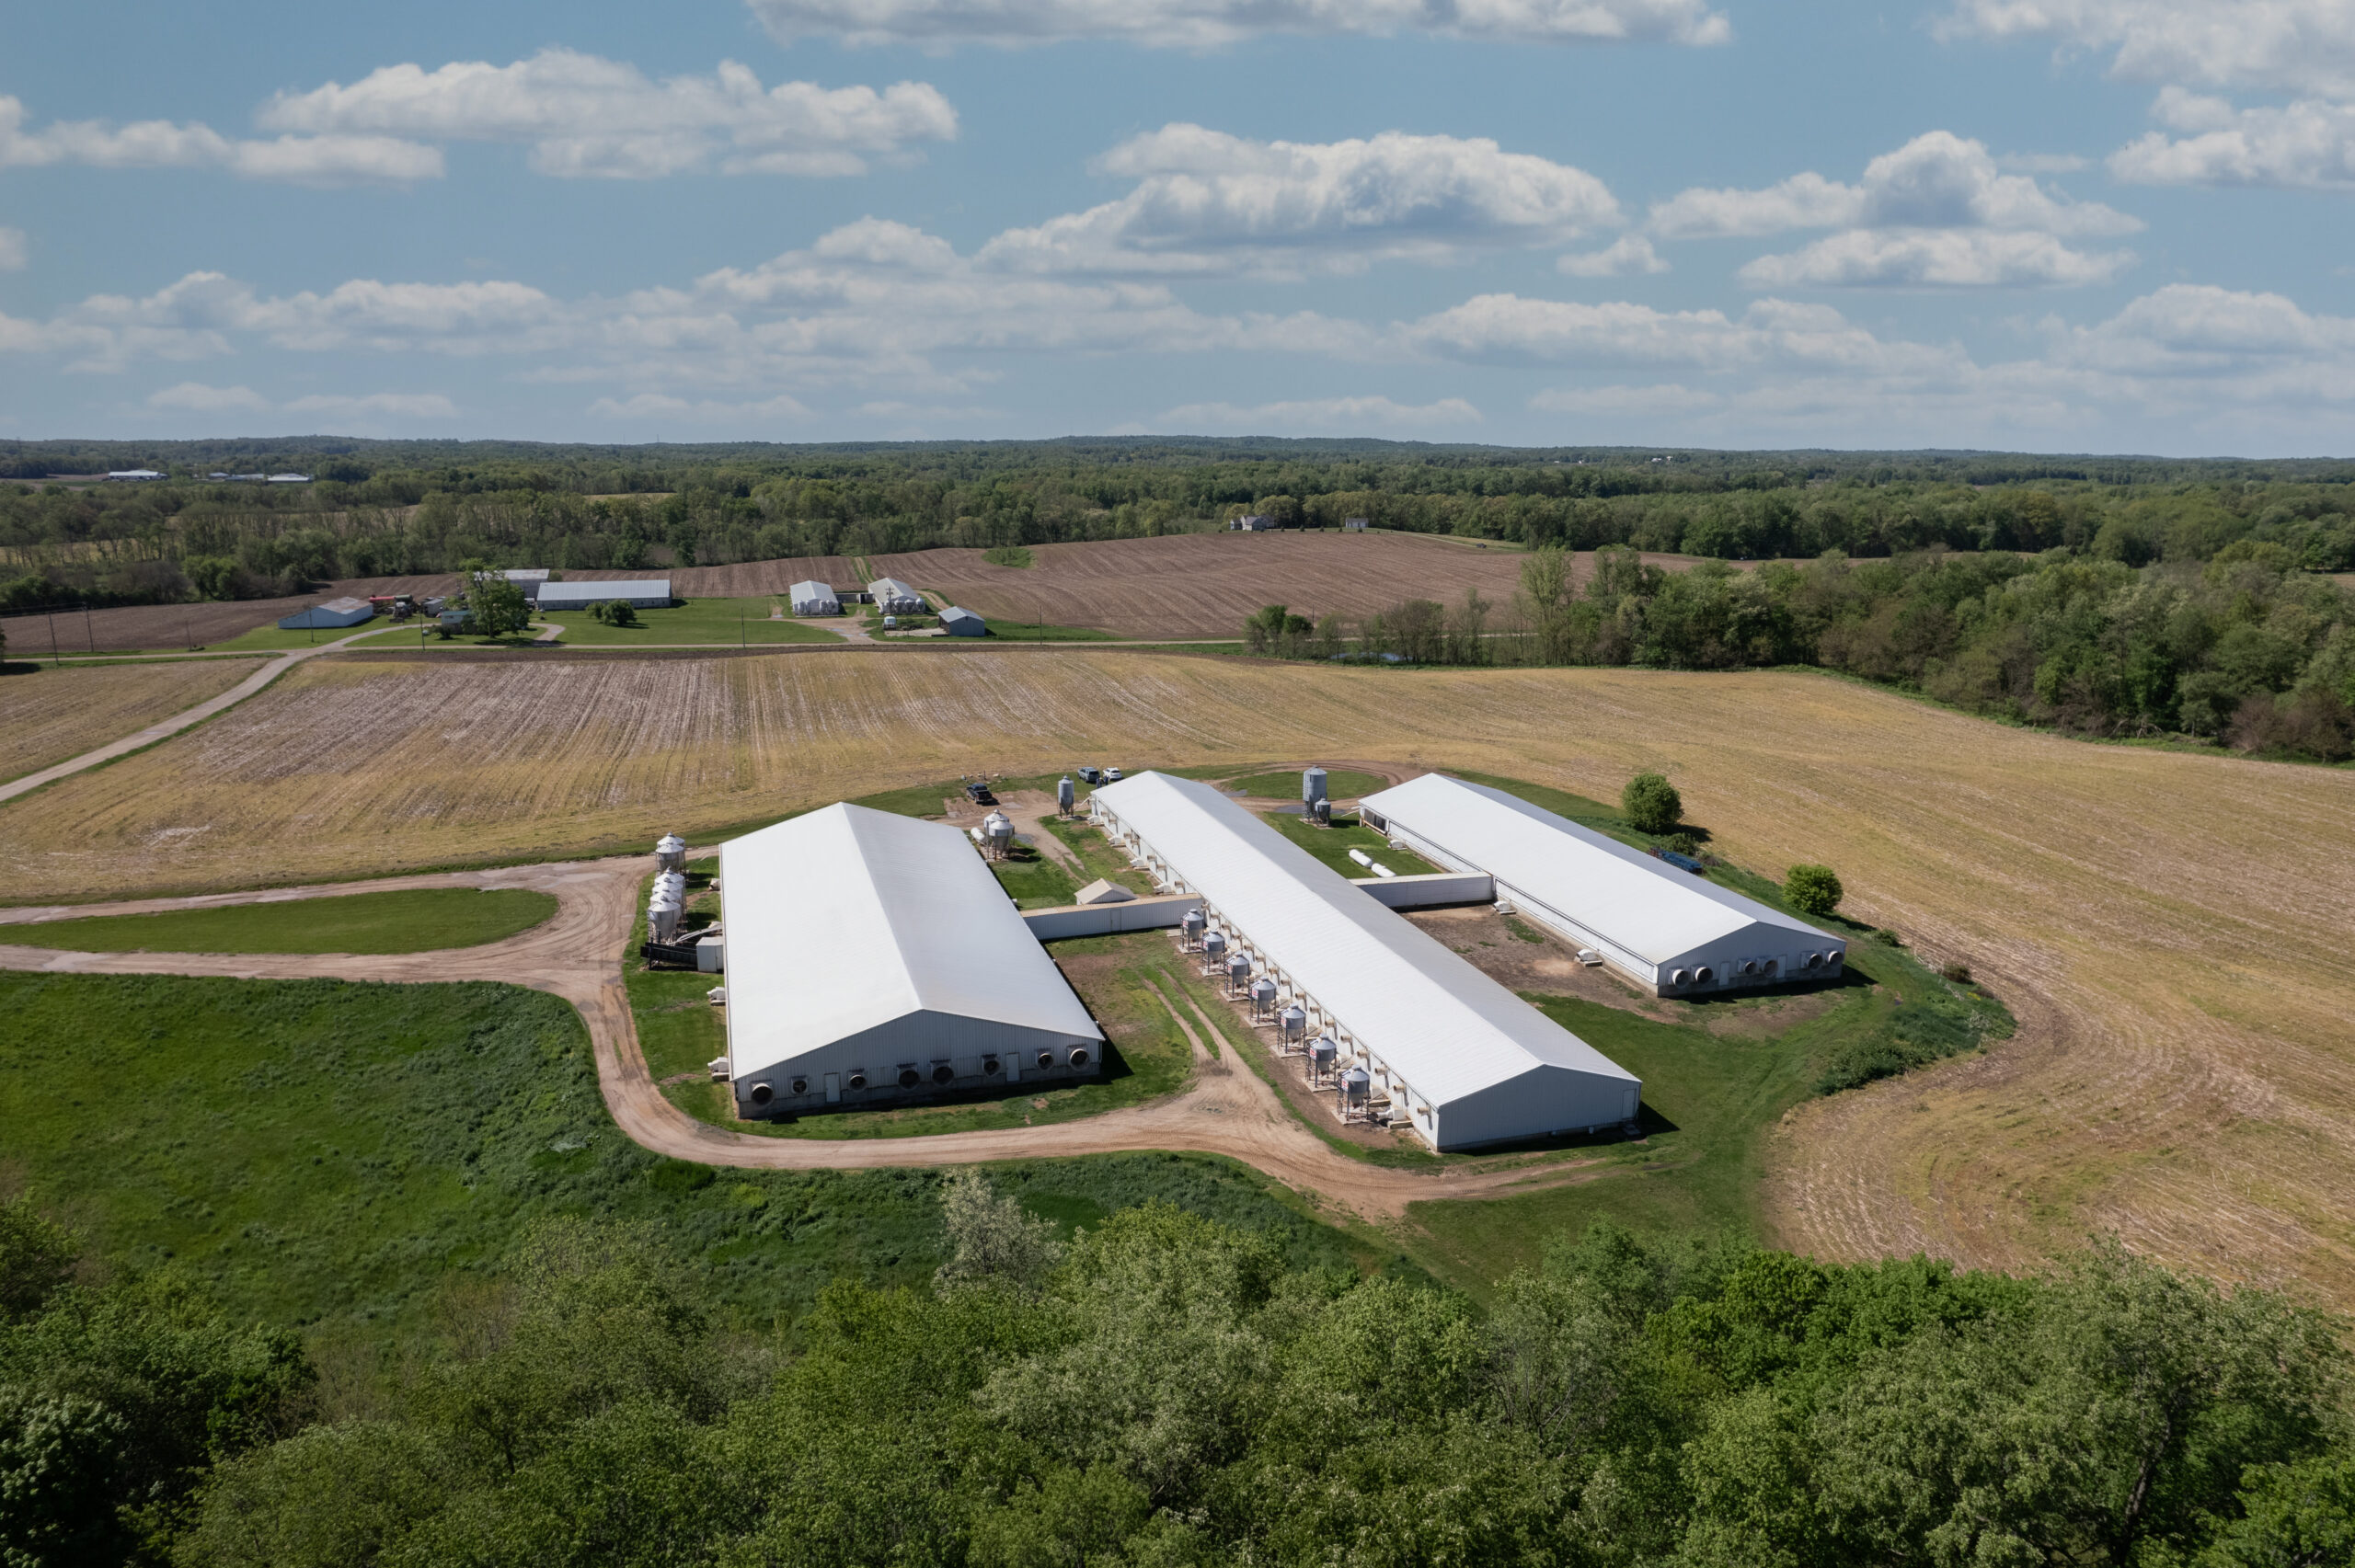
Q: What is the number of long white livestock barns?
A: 3